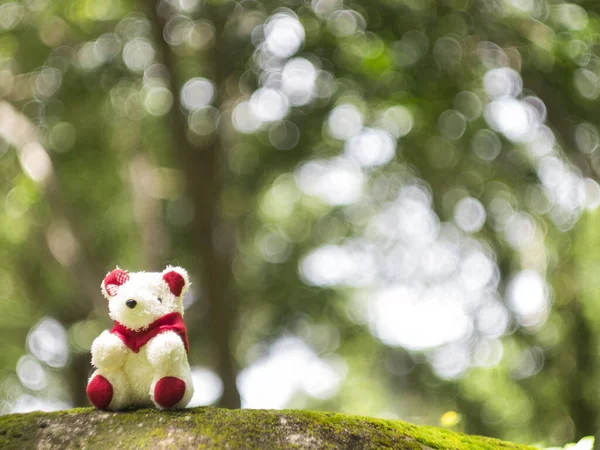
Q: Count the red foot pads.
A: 2